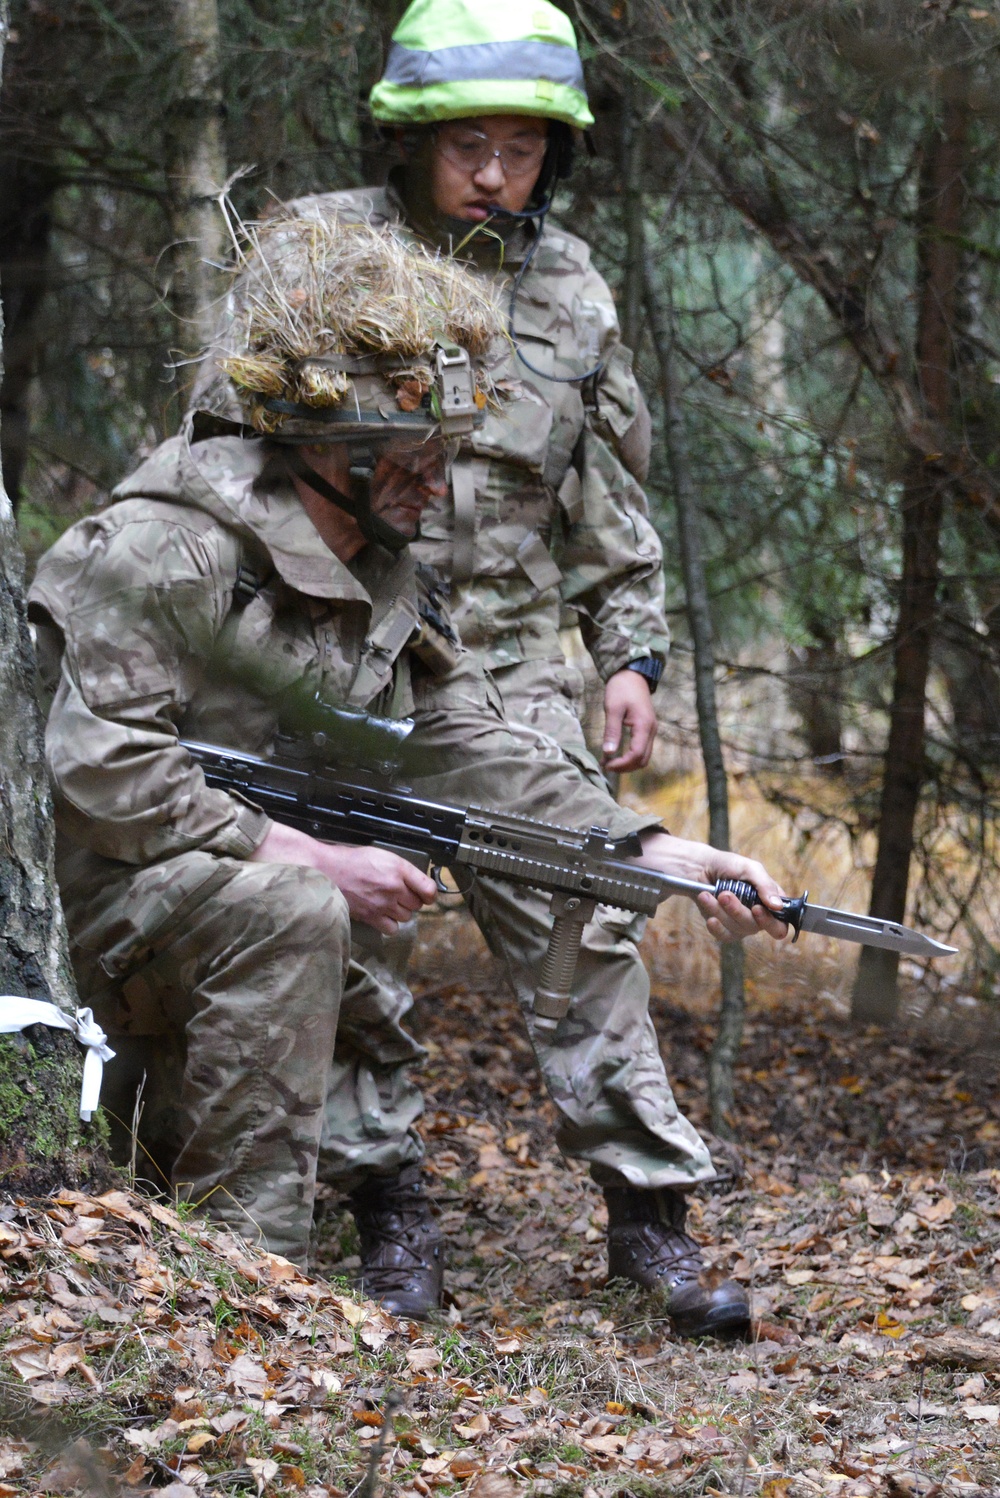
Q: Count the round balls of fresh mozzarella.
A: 0